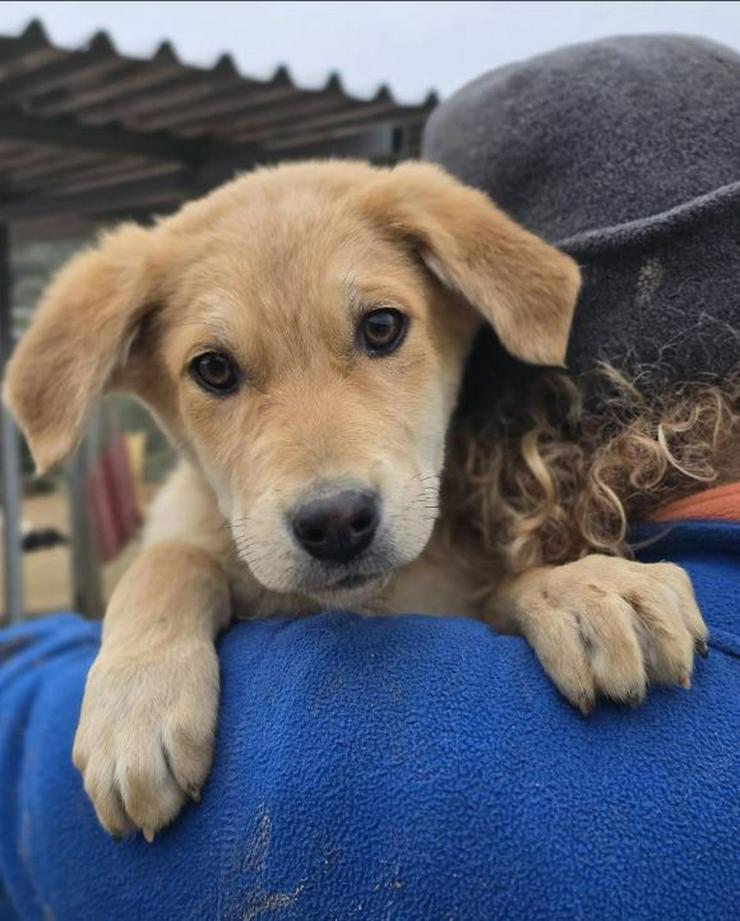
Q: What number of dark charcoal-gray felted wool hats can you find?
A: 1